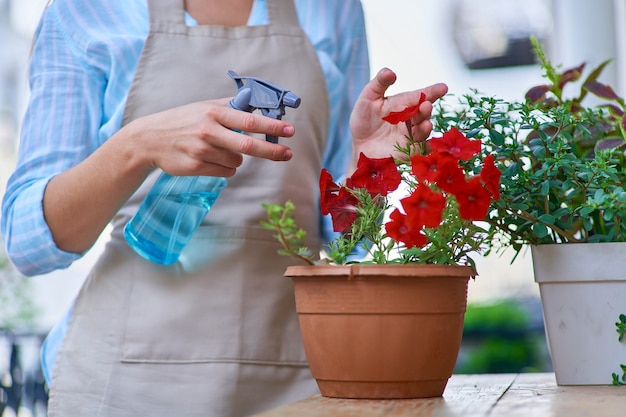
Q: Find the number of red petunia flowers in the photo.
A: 11